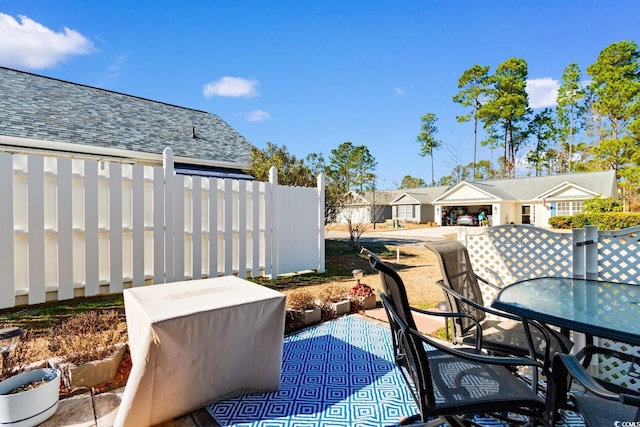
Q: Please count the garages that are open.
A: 1